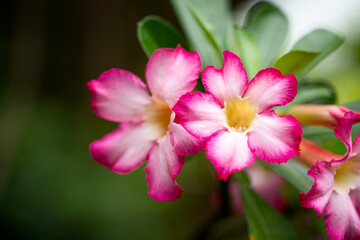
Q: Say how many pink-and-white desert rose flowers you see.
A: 3